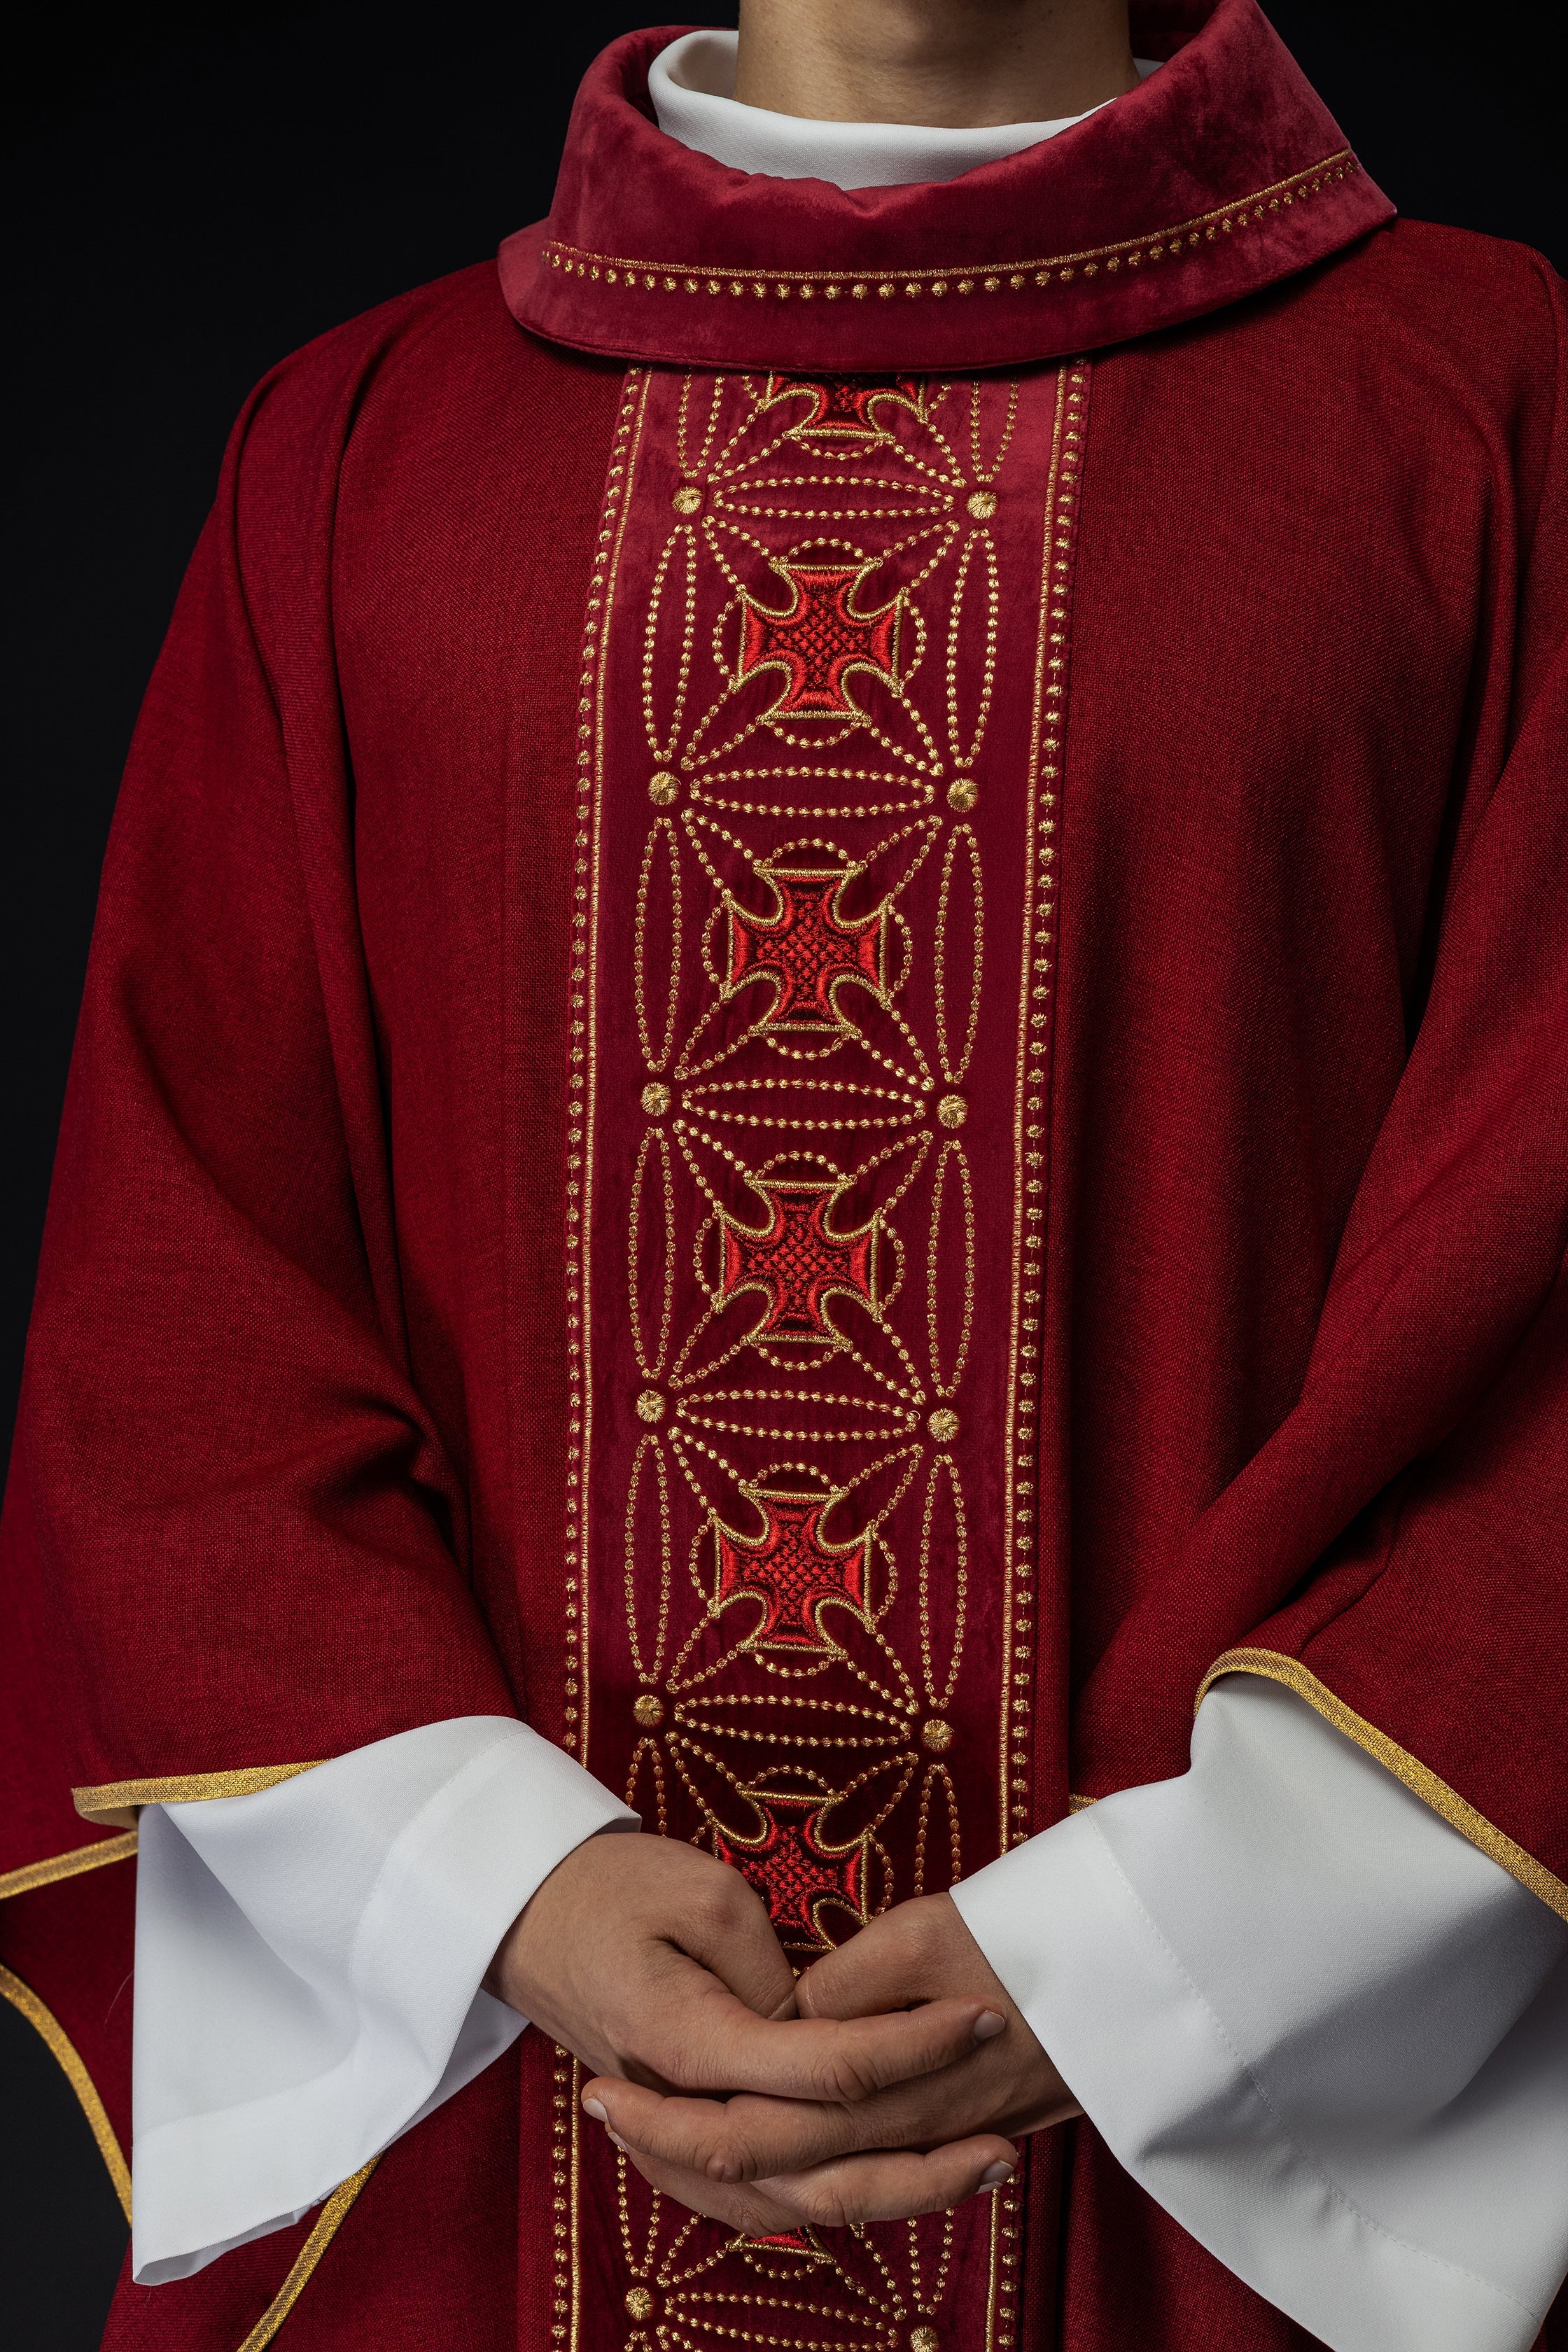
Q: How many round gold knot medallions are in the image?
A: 12